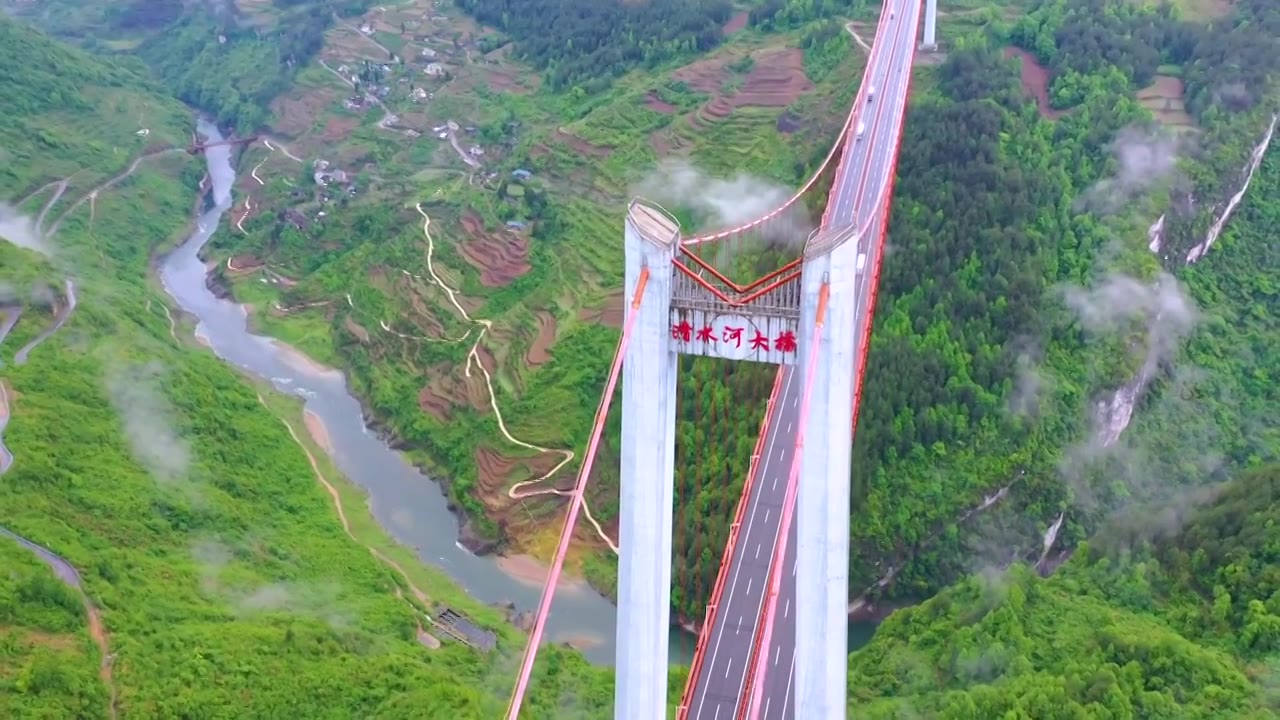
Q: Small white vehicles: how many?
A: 3